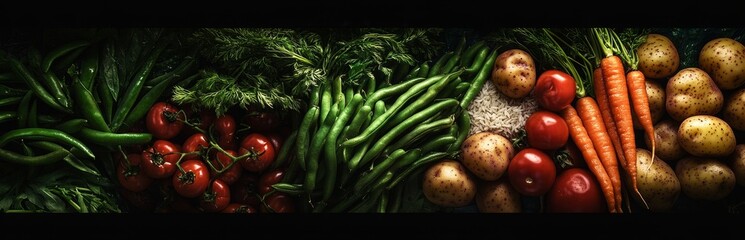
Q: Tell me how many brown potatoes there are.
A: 14